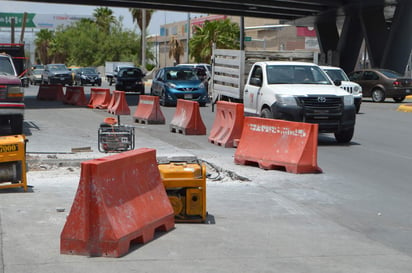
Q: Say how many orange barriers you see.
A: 9